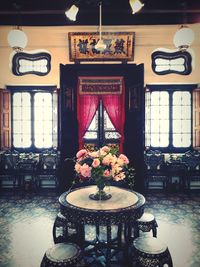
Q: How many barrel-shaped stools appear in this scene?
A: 4